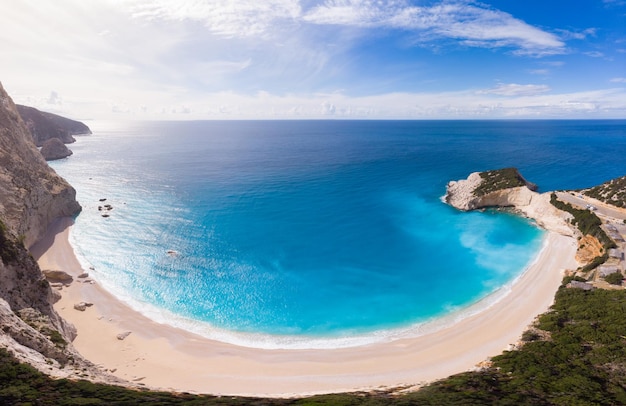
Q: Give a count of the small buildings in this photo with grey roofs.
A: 5